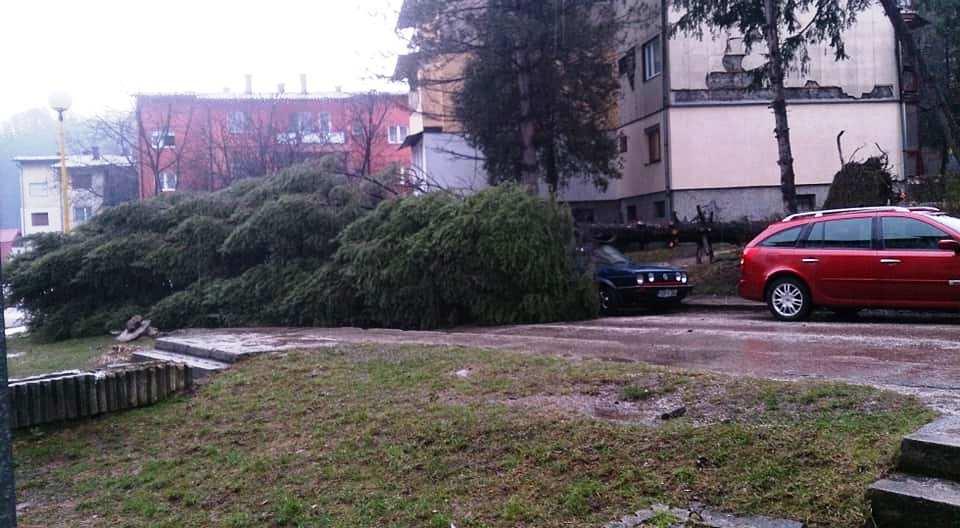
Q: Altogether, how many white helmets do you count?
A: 0